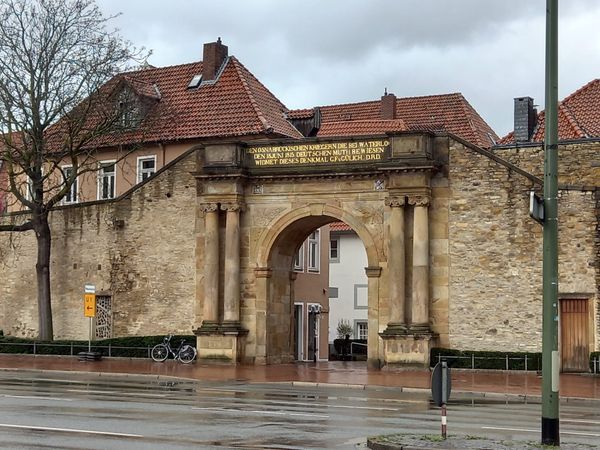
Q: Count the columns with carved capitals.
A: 4